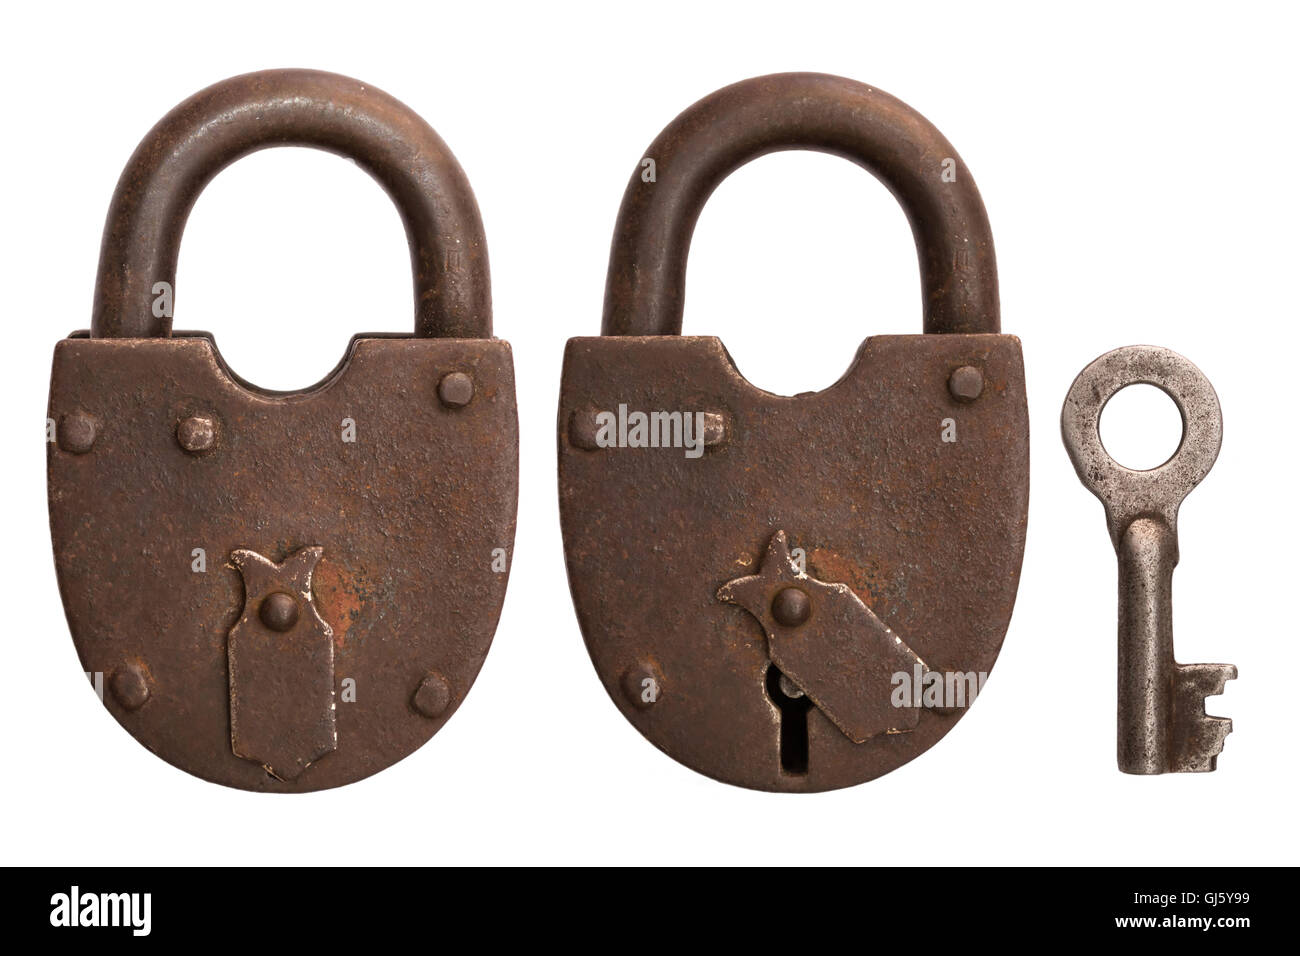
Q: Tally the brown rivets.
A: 12